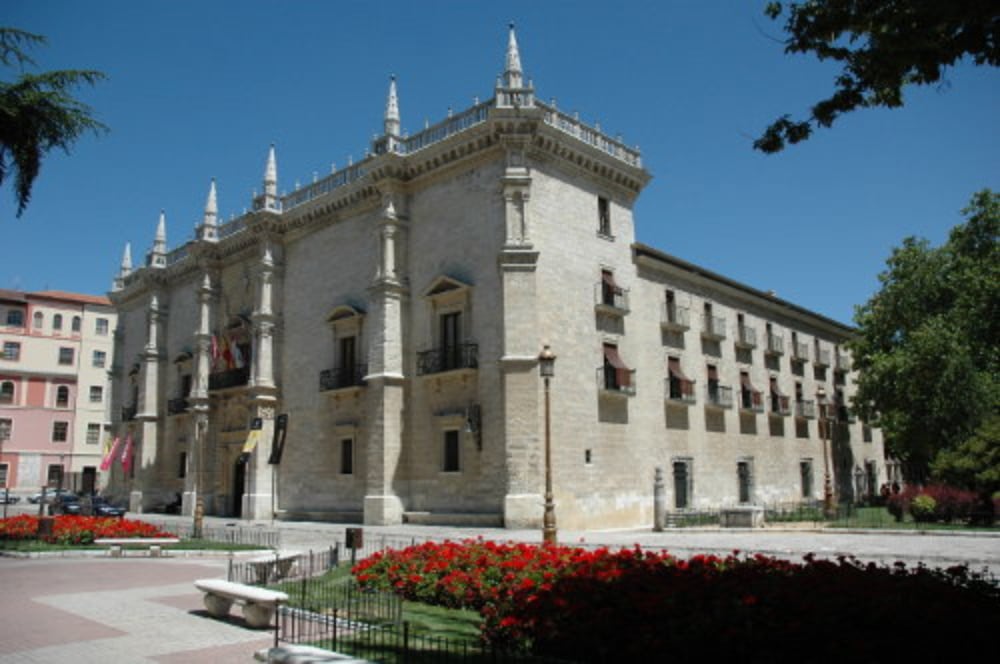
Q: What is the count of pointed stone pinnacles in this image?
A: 6